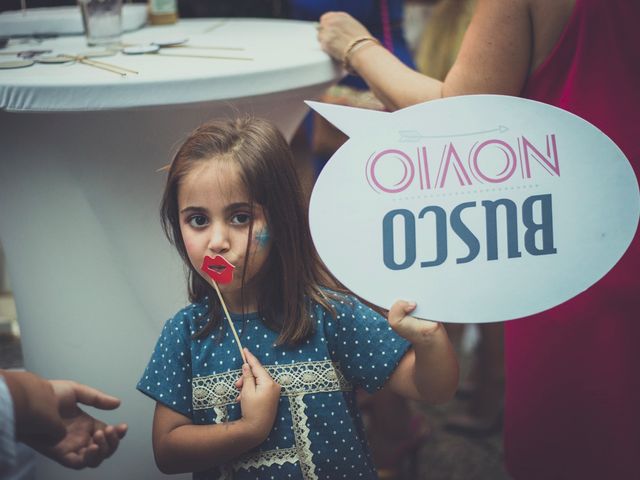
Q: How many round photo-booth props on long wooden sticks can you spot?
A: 4